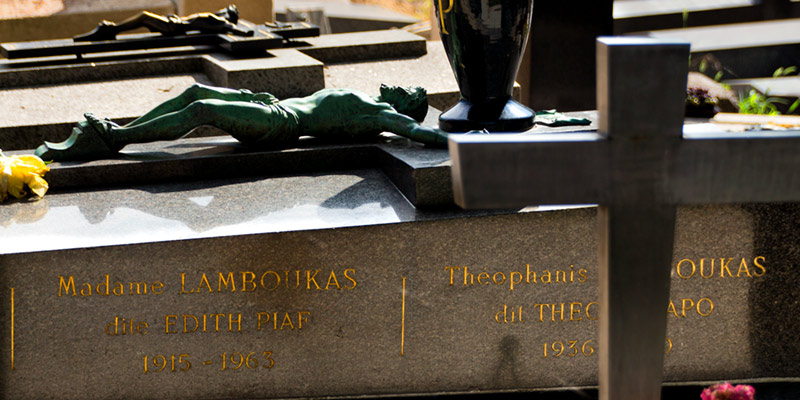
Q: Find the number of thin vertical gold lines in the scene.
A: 2